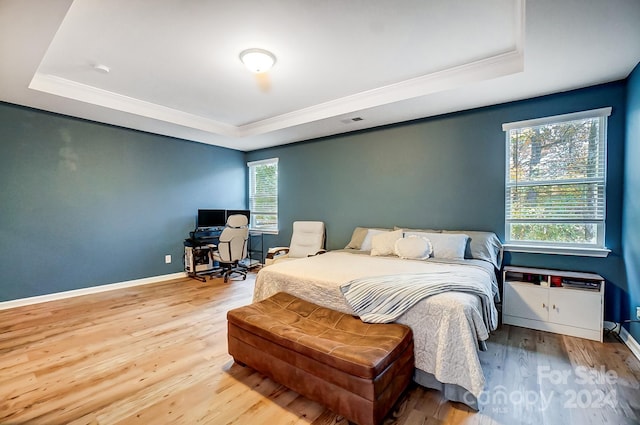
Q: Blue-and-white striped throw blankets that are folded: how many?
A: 1